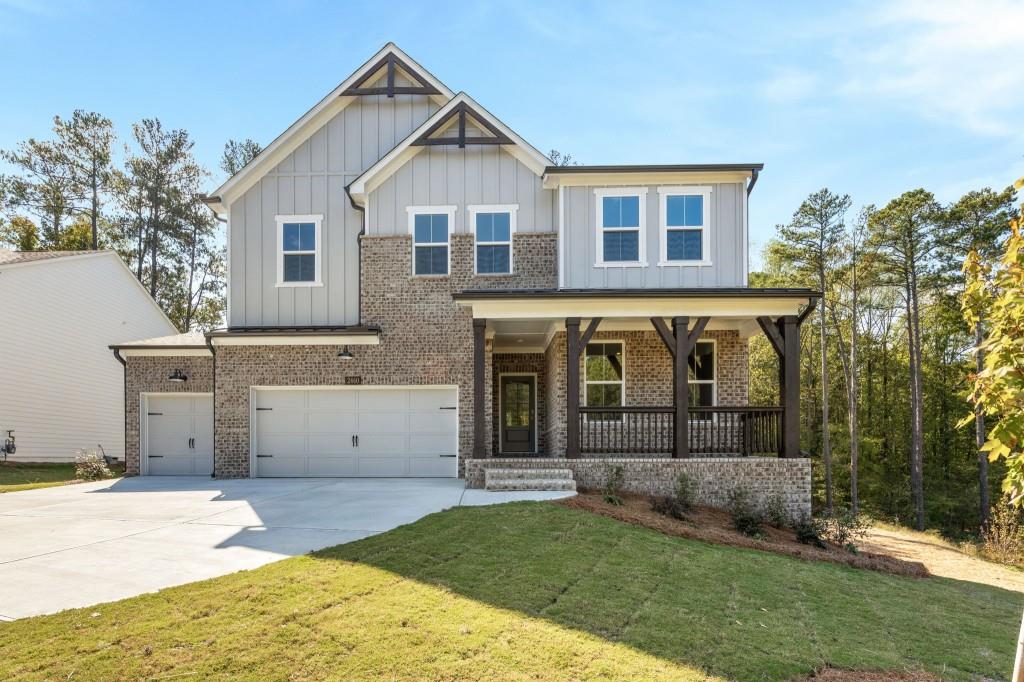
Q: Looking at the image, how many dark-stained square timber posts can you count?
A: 4